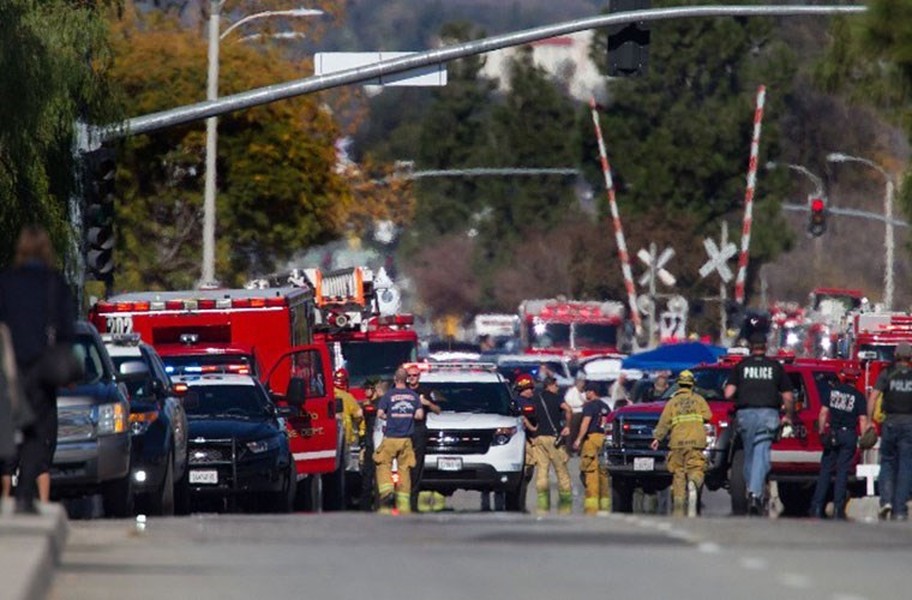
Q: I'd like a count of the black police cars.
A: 2